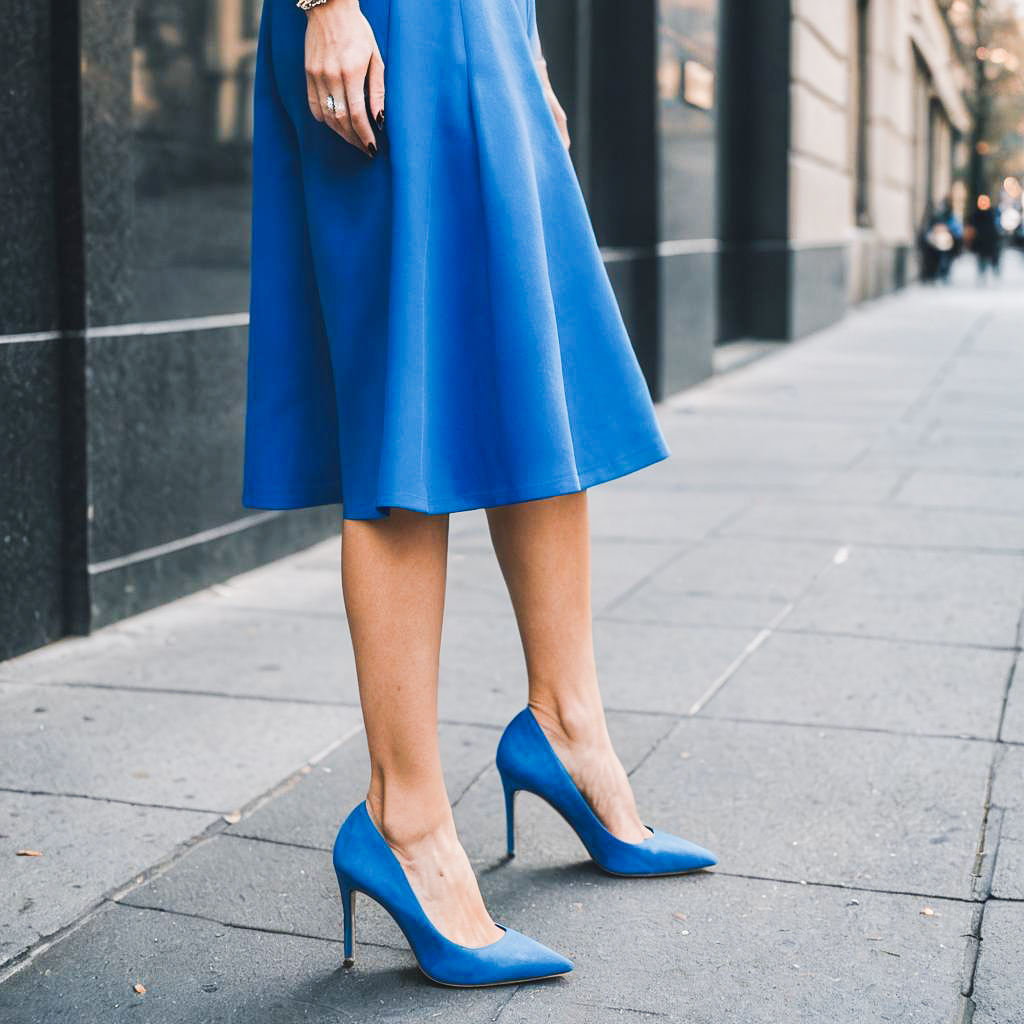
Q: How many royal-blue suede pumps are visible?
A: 2